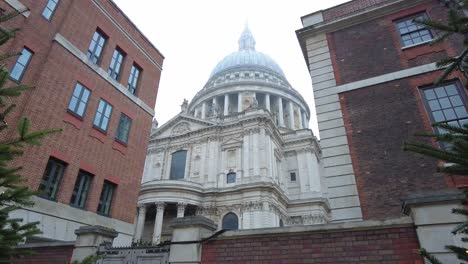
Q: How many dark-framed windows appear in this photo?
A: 13